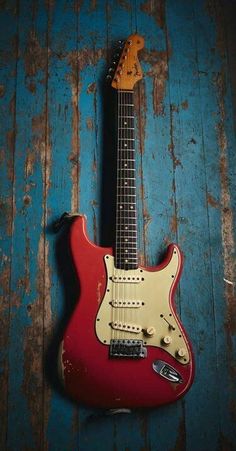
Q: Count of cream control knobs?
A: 3